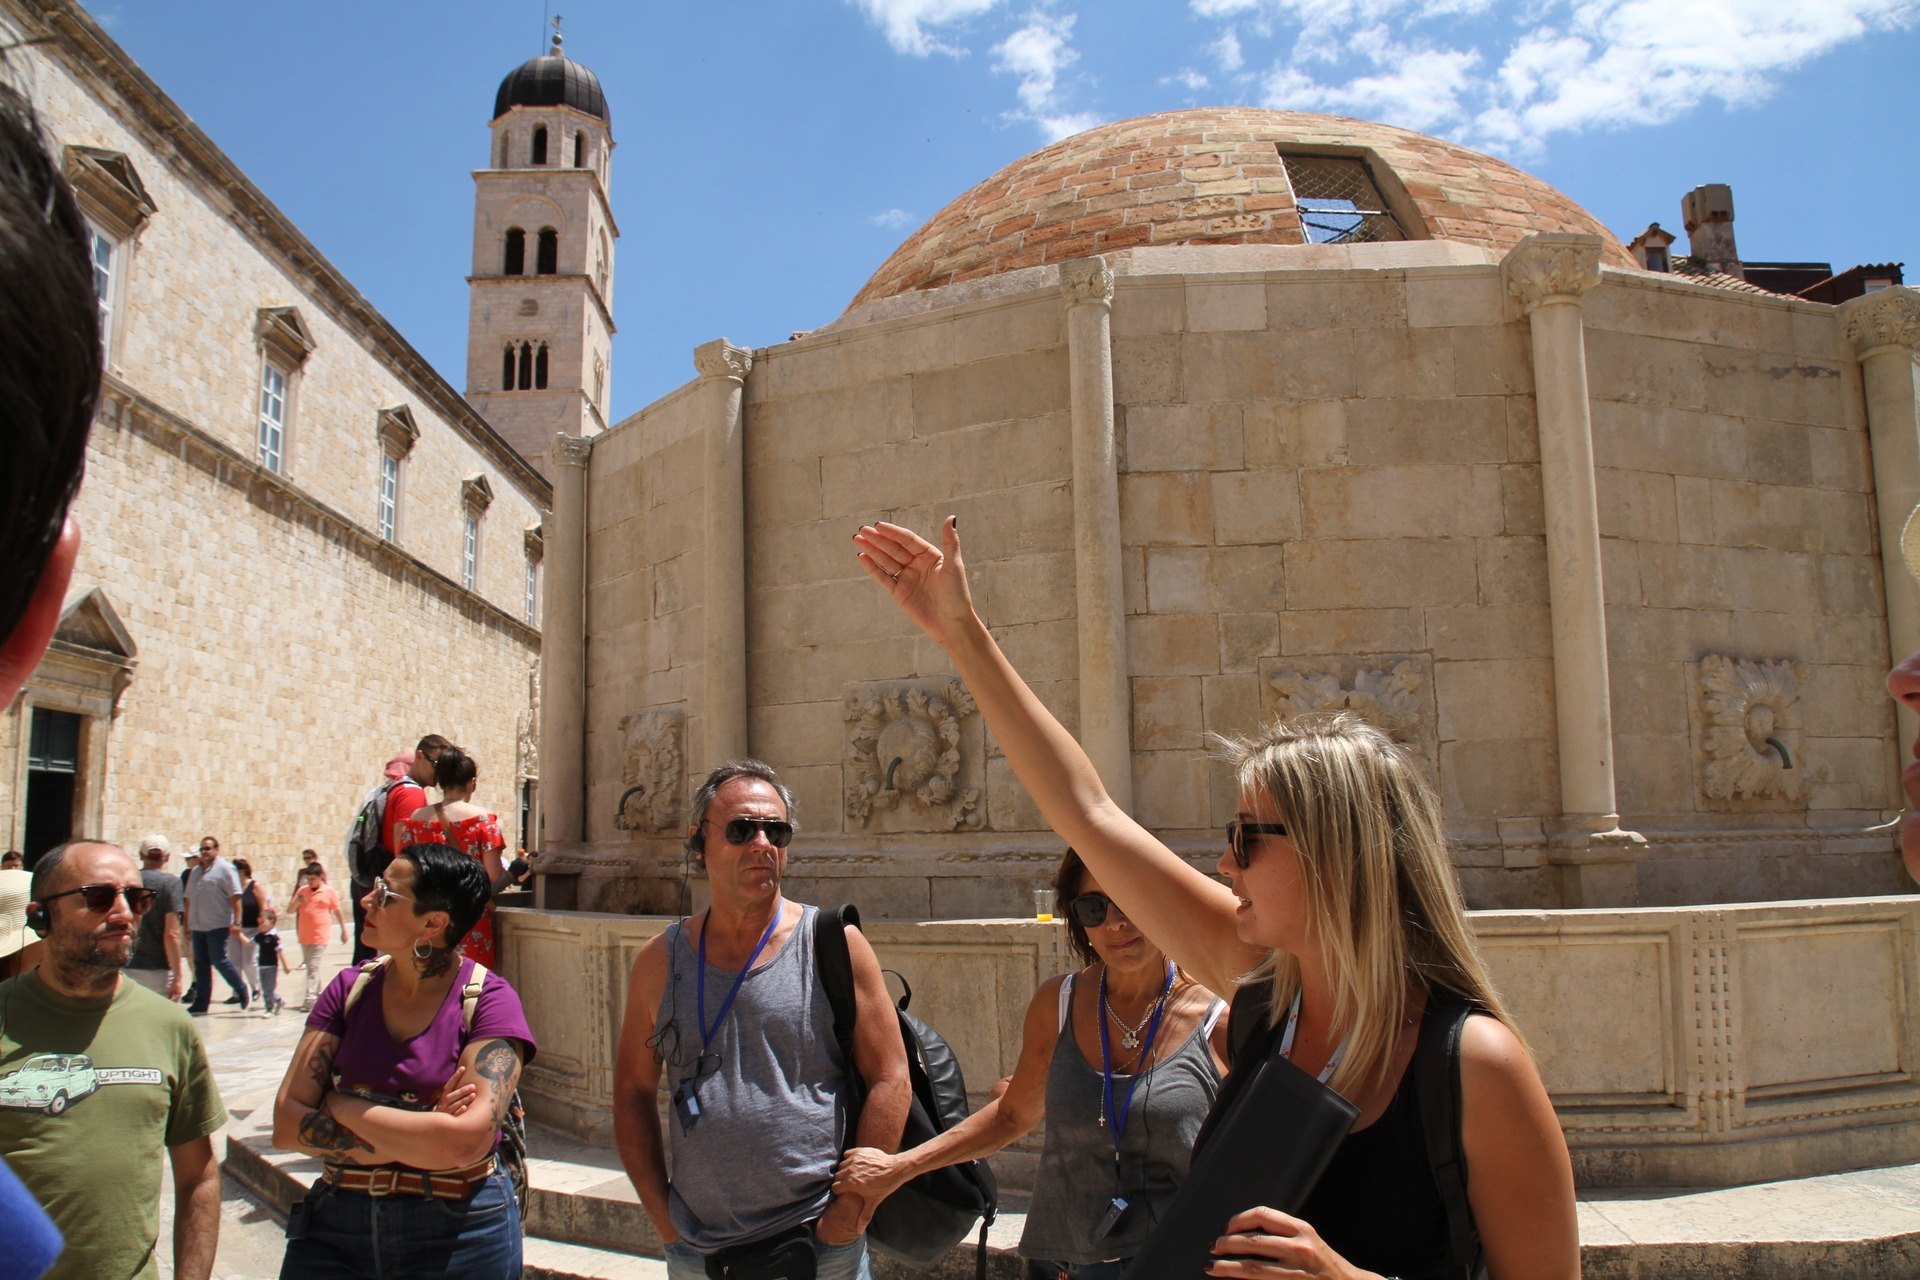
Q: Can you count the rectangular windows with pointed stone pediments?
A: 5